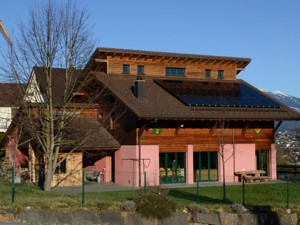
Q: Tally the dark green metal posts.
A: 6